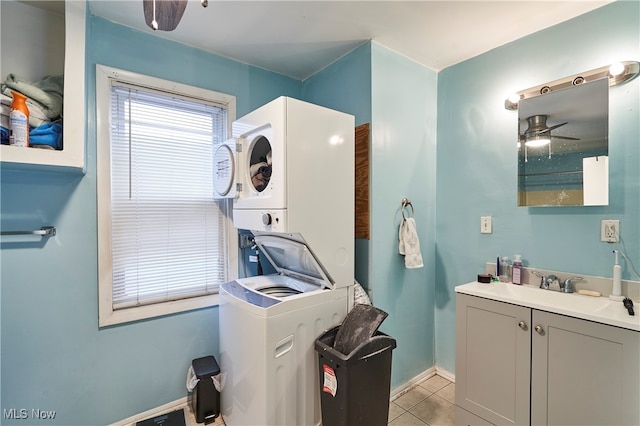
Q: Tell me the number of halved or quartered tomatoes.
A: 0